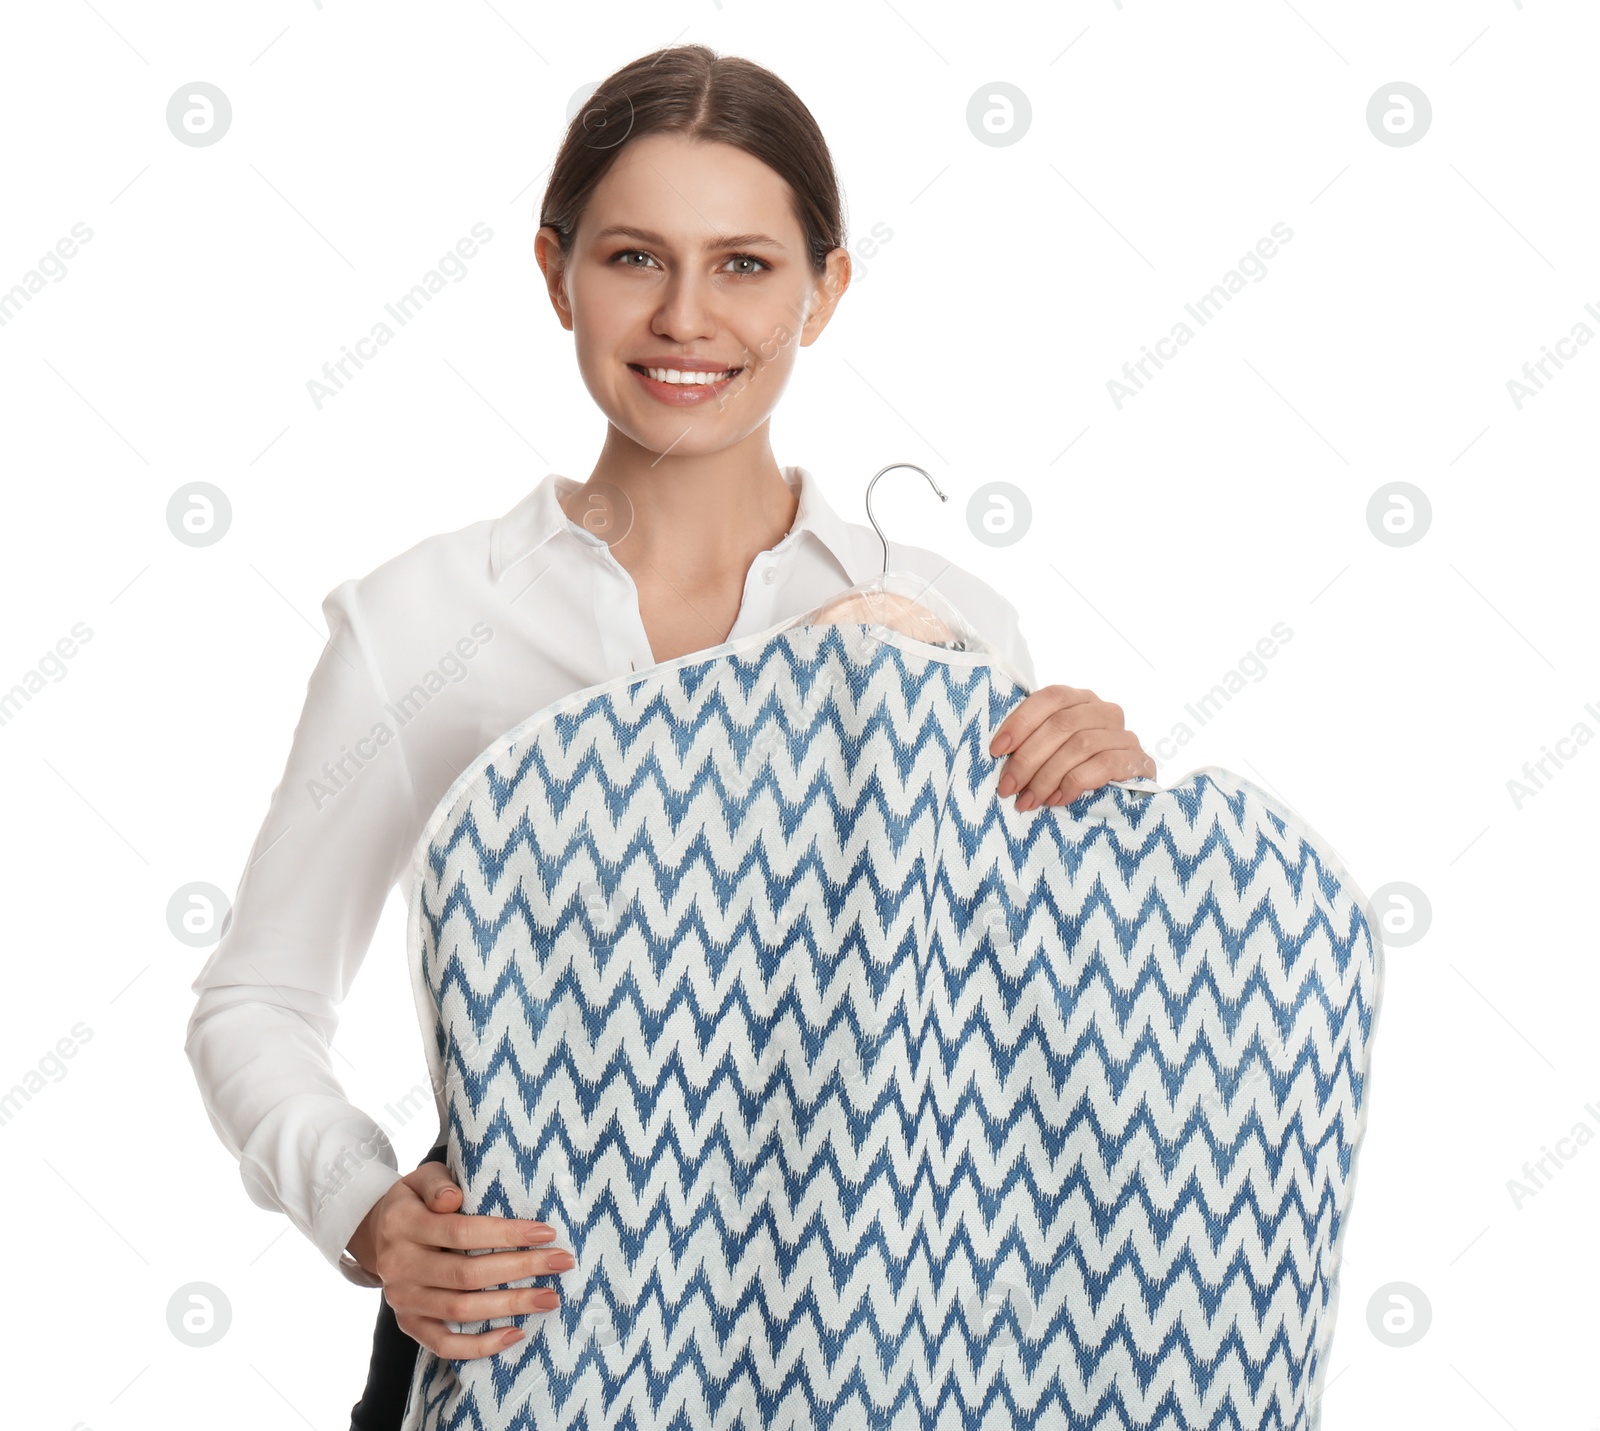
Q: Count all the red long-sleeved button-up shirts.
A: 0